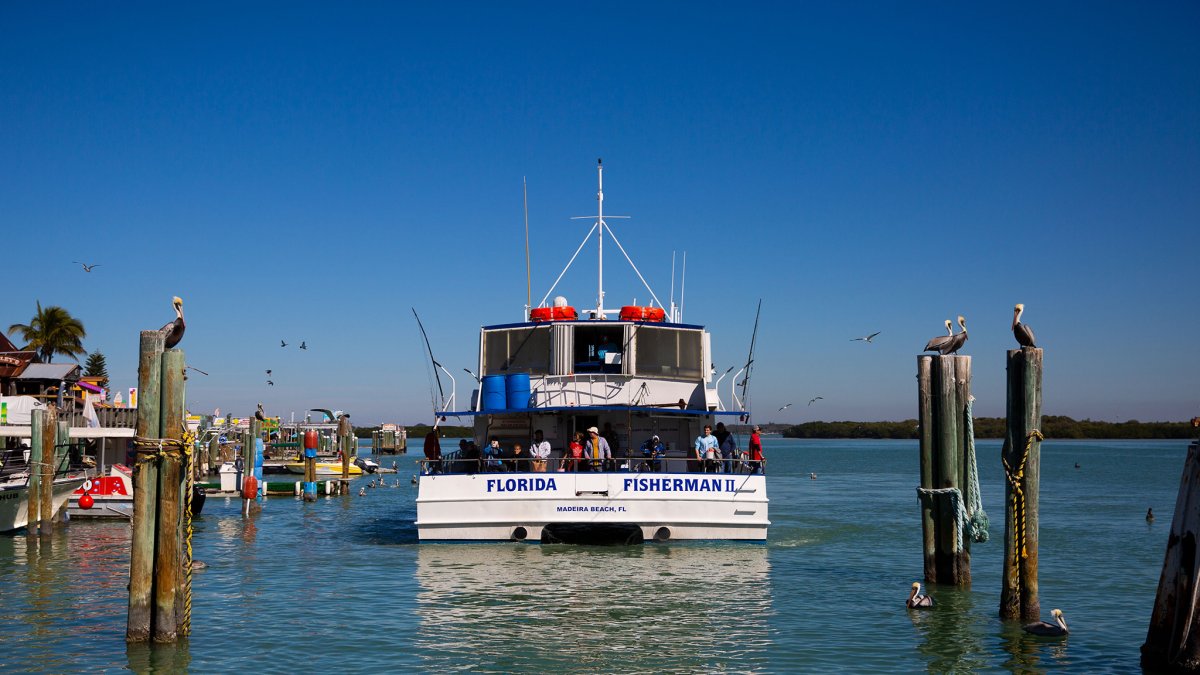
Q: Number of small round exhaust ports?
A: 2